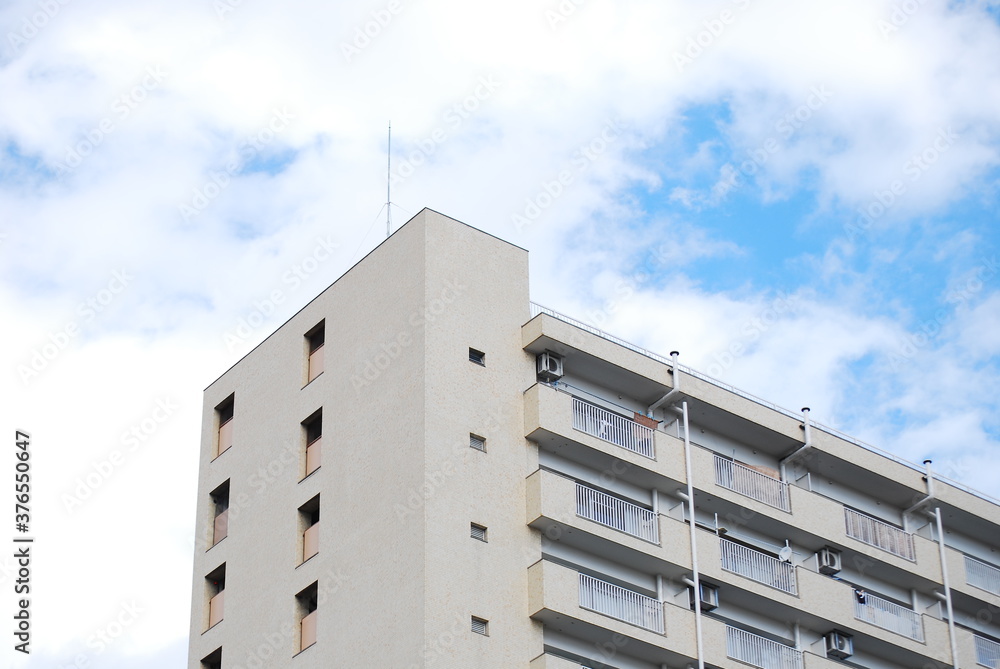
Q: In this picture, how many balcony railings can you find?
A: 10